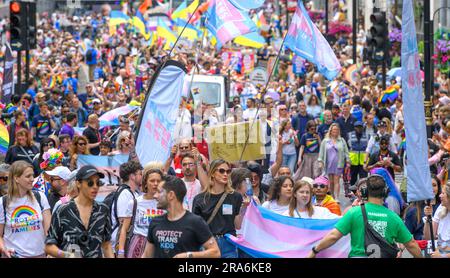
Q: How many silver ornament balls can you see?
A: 0